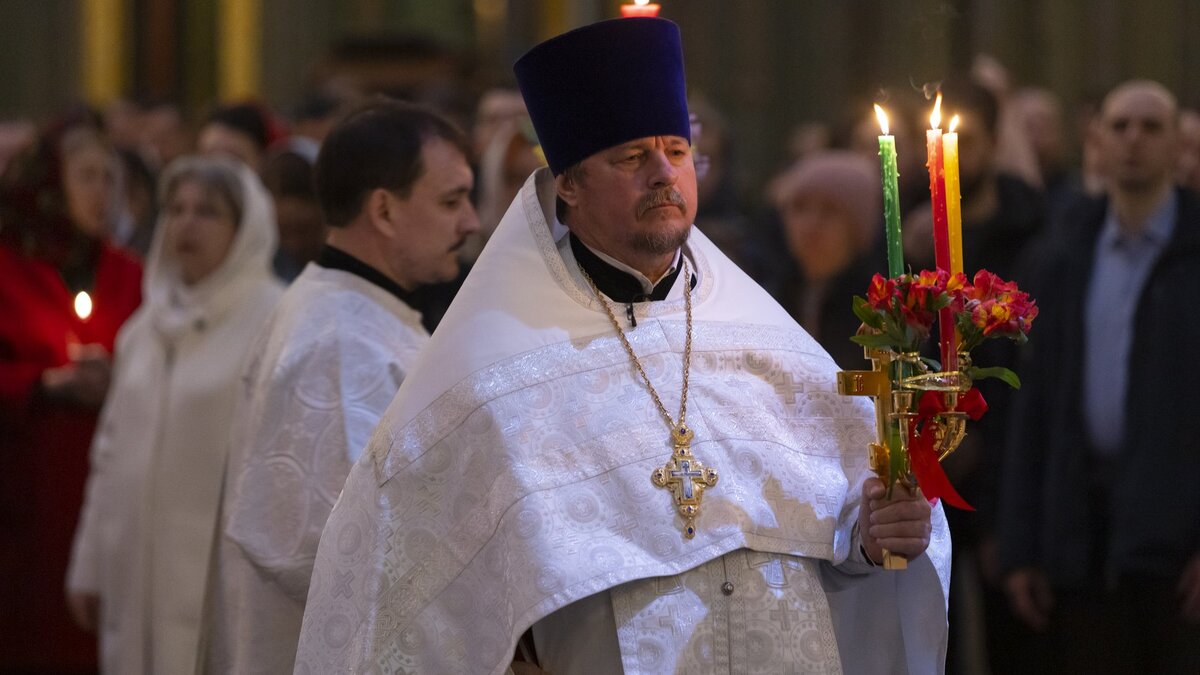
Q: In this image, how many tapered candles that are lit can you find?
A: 3